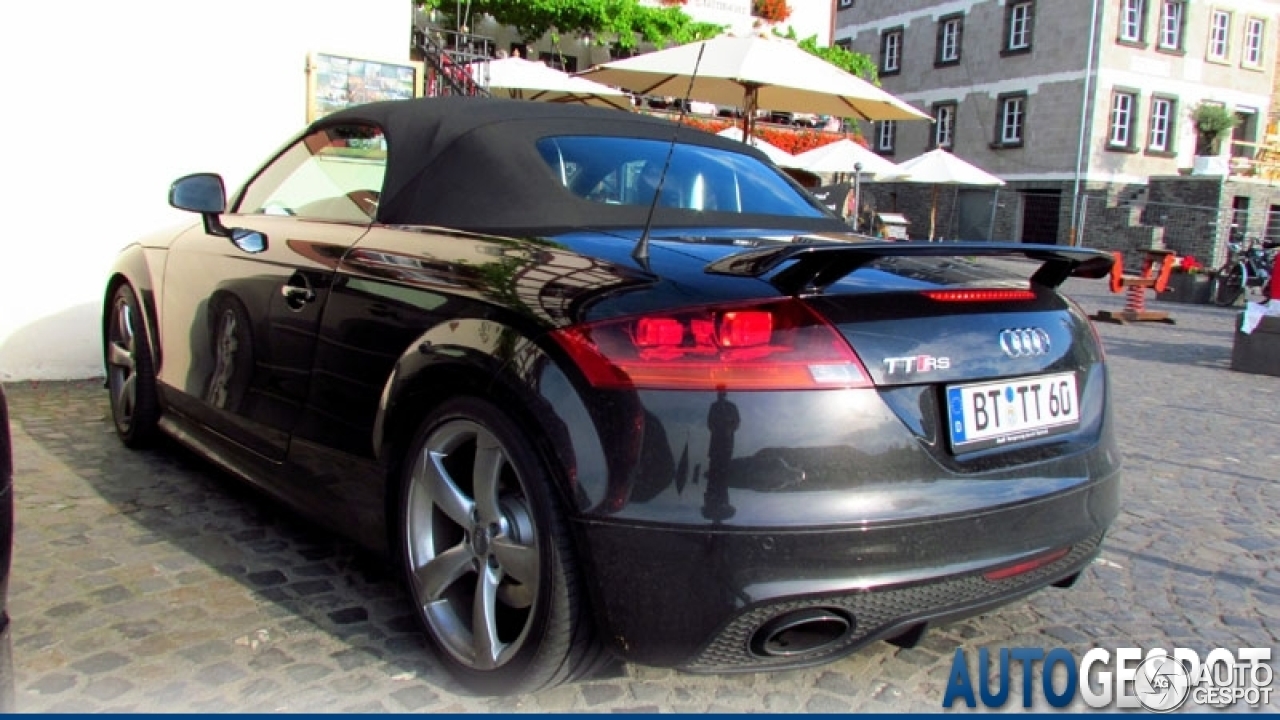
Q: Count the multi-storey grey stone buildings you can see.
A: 1